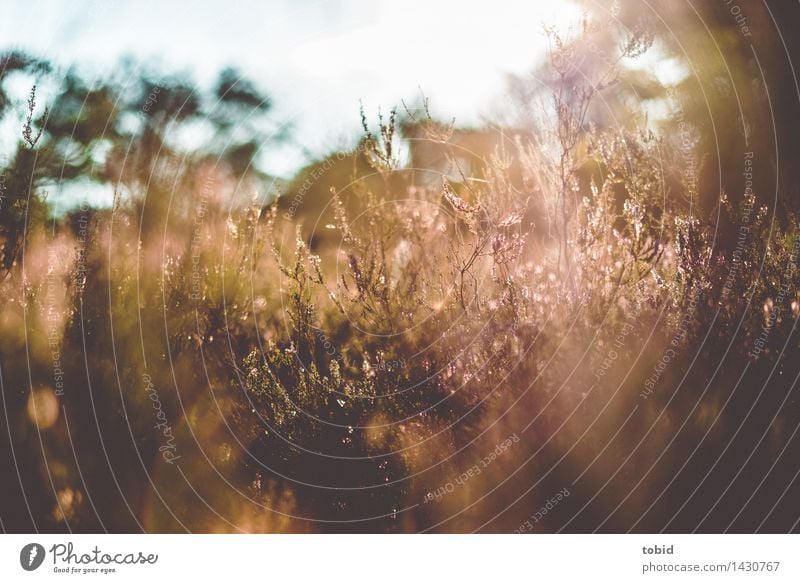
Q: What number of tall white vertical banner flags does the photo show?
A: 0